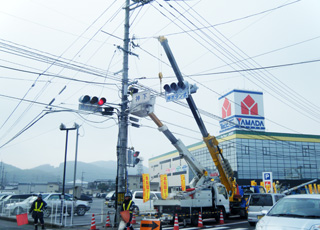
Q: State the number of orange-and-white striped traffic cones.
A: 6